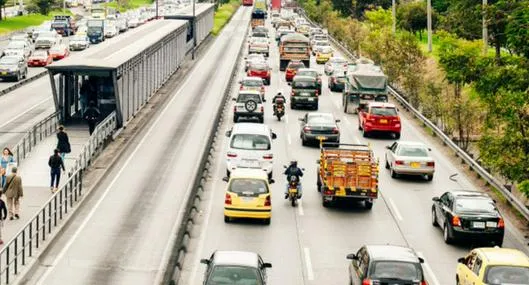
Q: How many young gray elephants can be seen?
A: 0